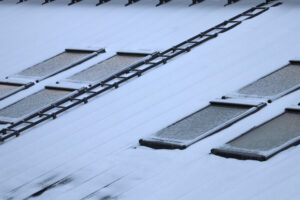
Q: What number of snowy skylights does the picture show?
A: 7